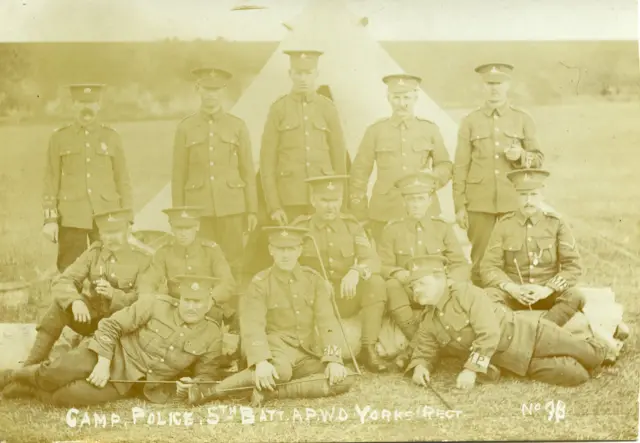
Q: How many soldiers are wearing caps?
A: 13